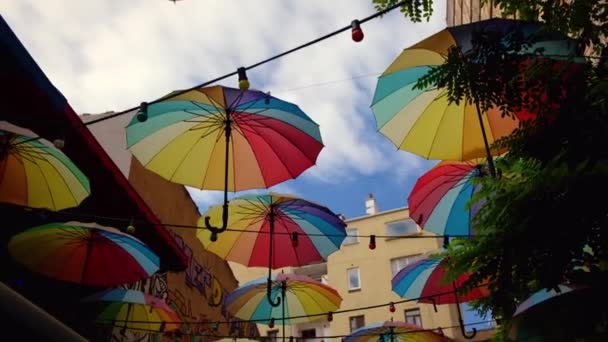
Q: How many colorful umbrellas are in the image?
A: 11